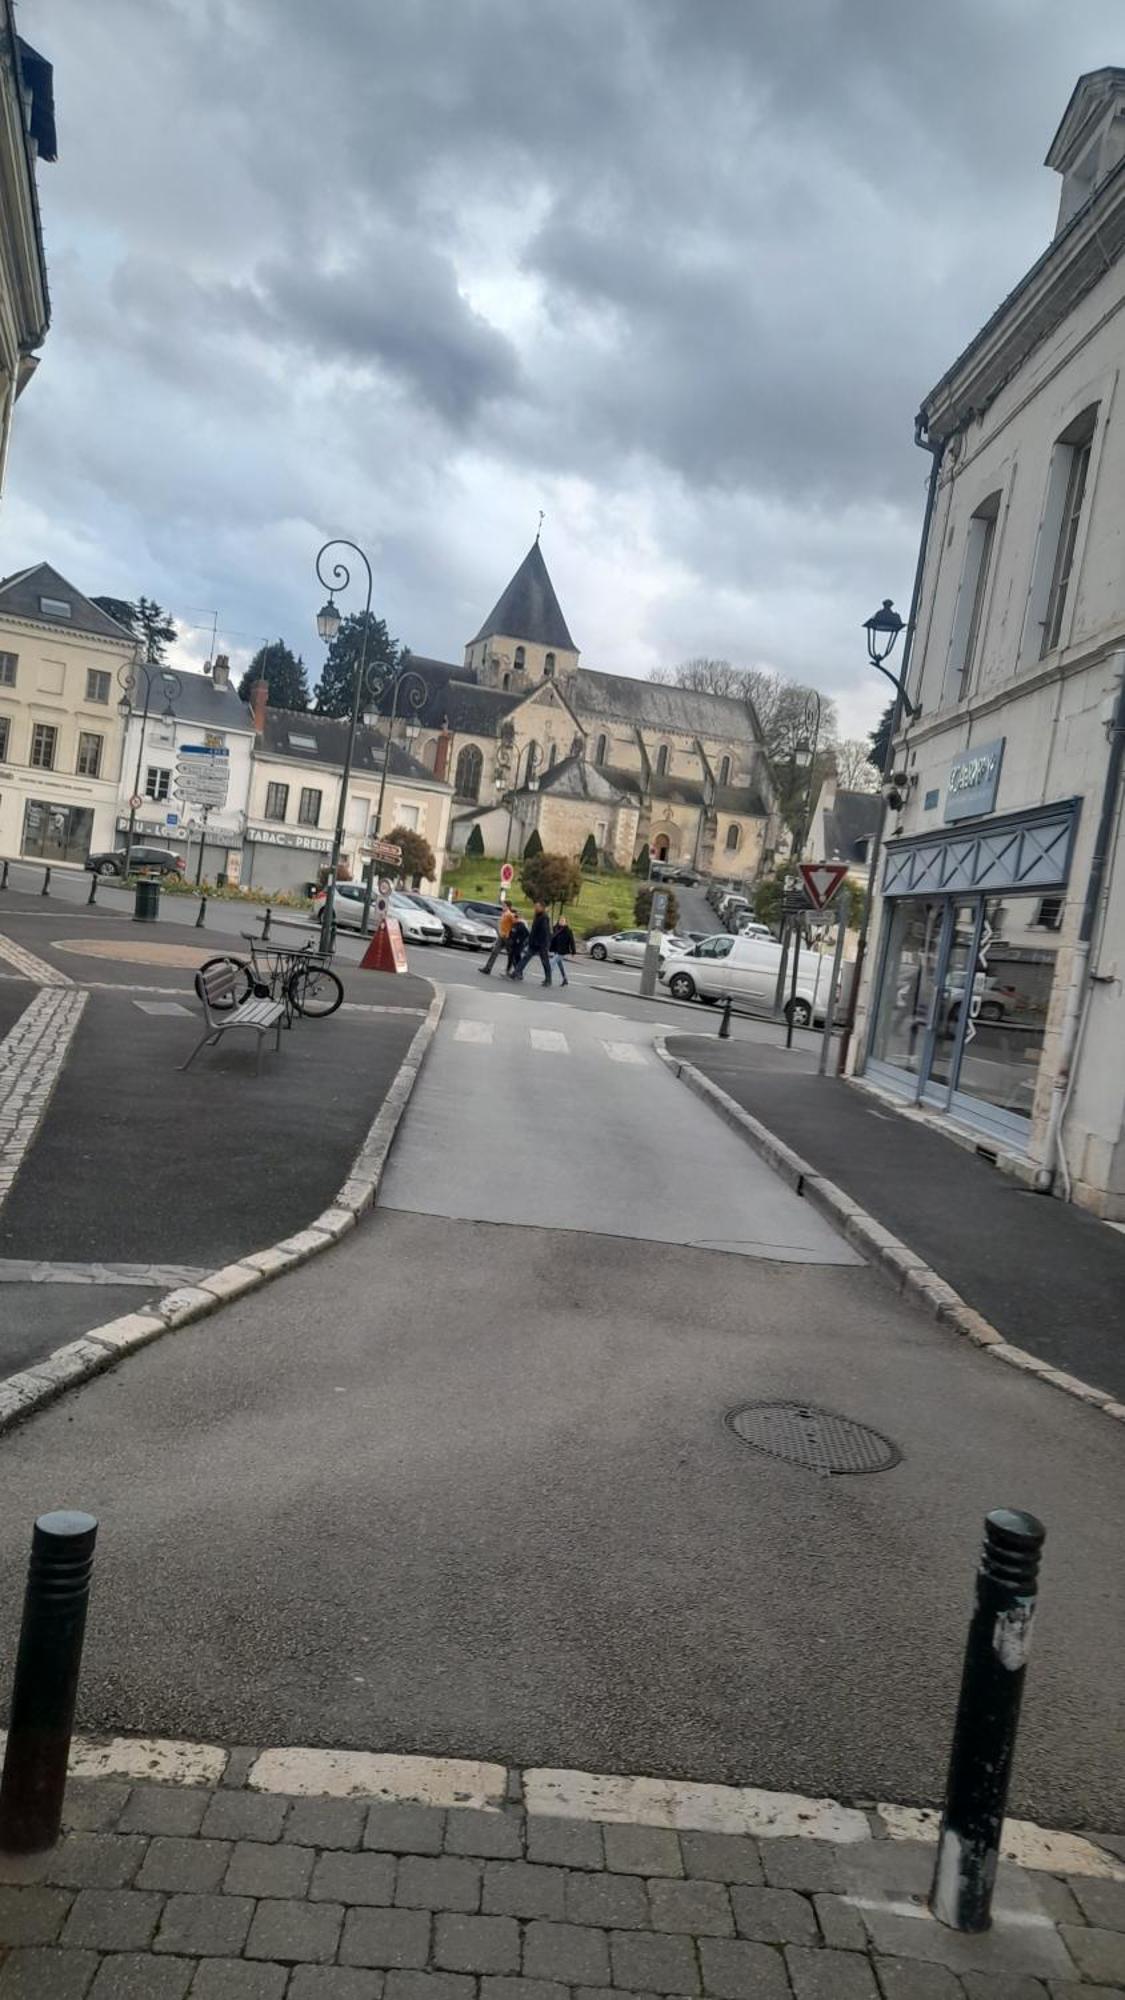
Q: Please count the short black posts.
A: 8